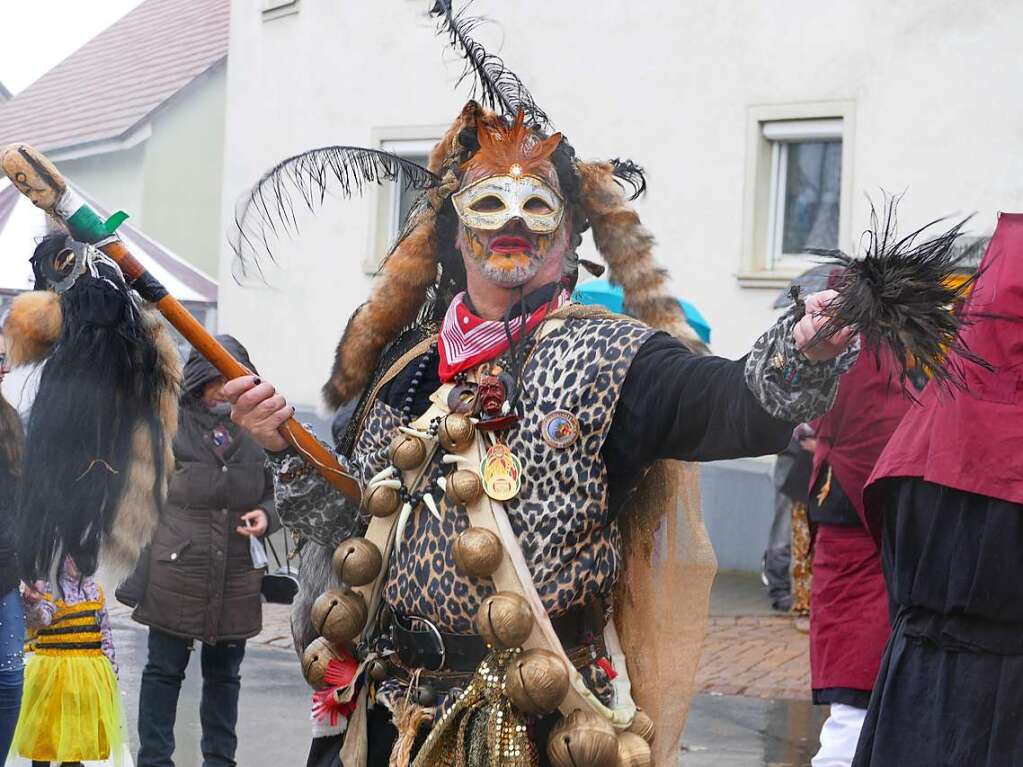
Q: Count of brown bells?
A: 13